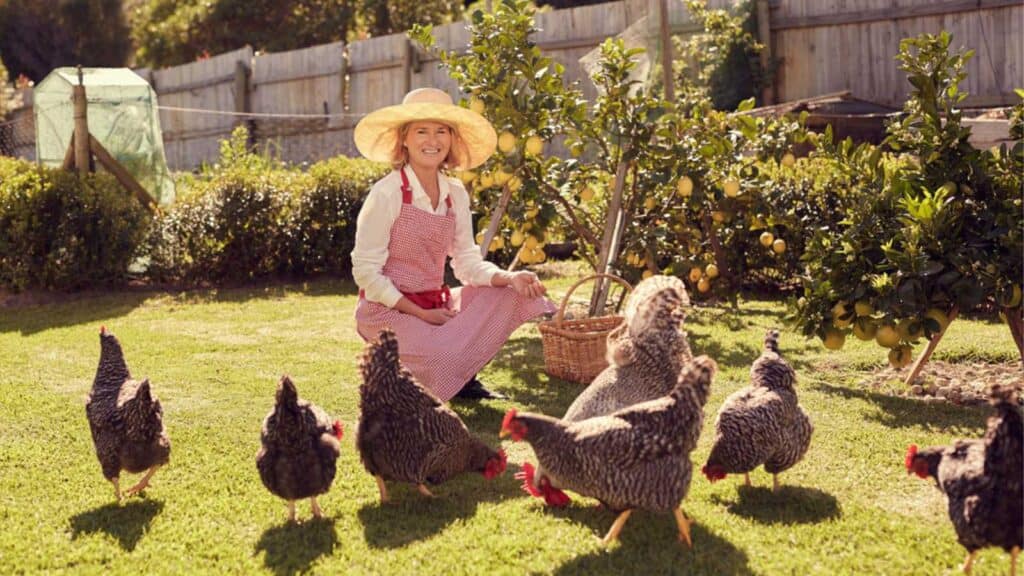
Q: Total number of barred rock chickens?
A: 7